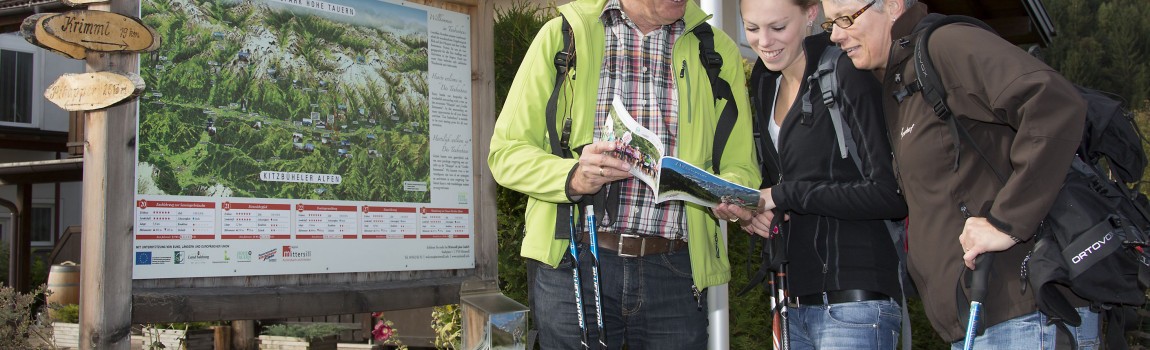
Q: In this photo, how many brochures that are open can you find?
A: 1